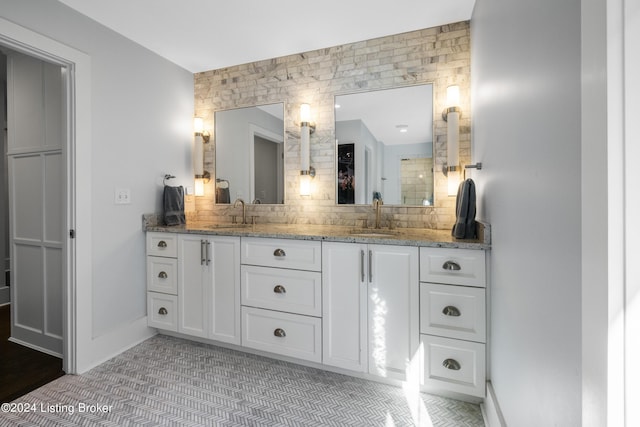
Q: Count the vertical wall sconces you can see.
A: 3